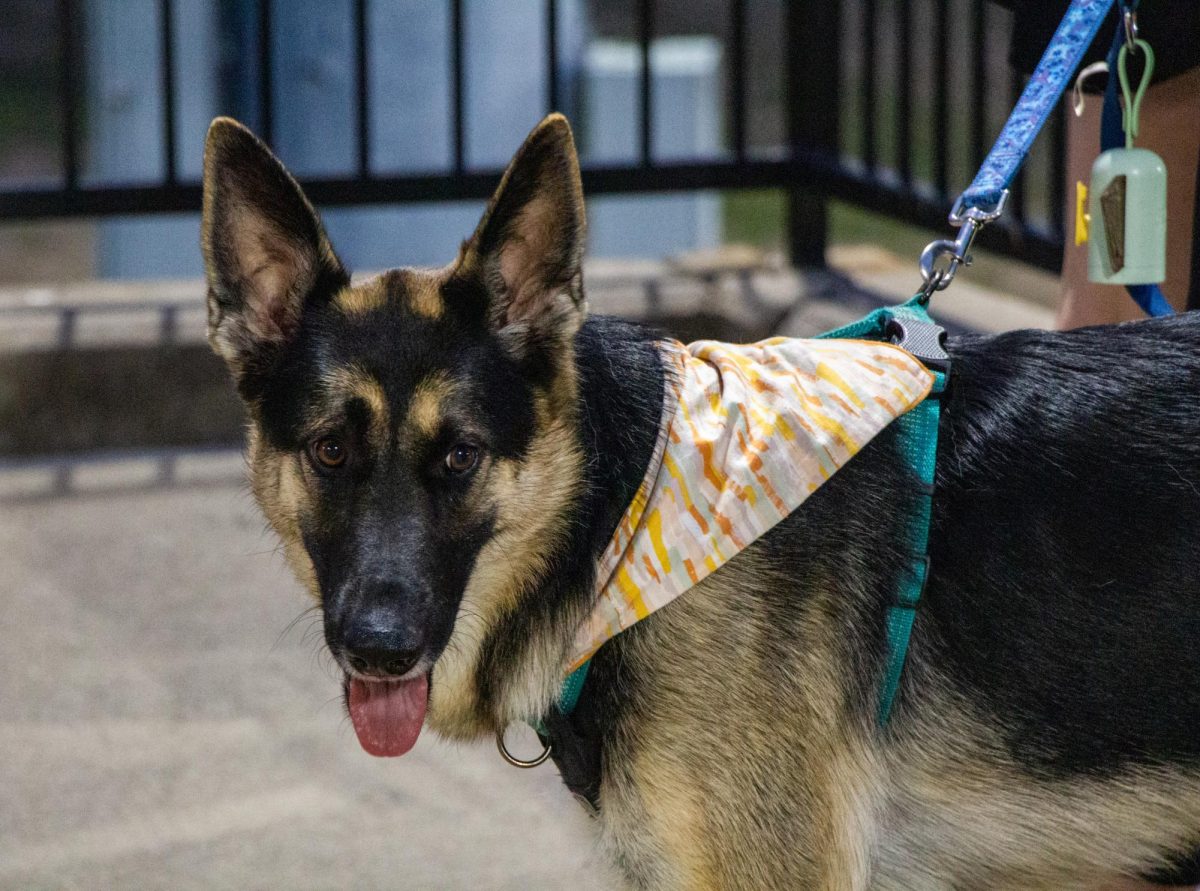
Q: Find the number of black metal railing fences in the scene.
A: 1